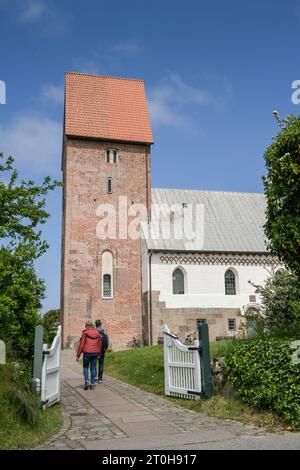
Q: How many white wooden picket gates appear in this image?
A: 2